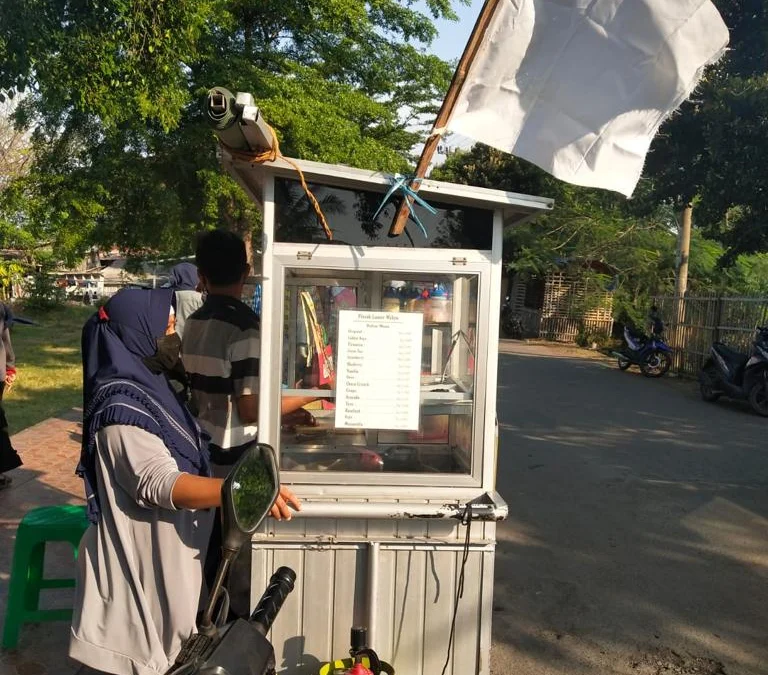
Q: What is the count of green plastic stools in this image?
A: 1